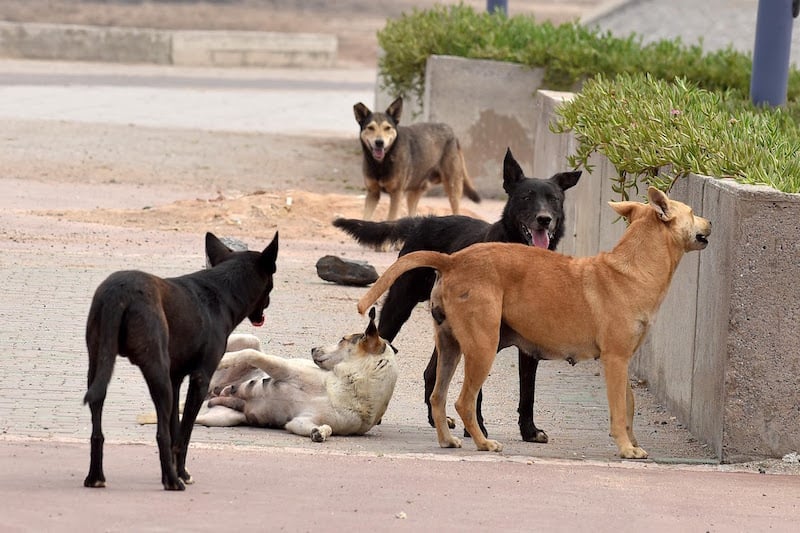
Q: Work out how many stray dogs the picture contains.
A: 5